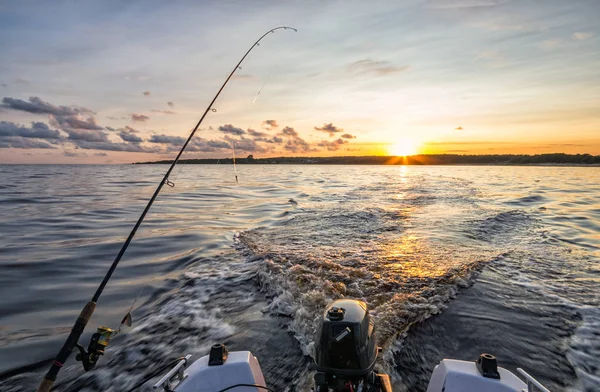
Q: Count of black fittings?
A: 2